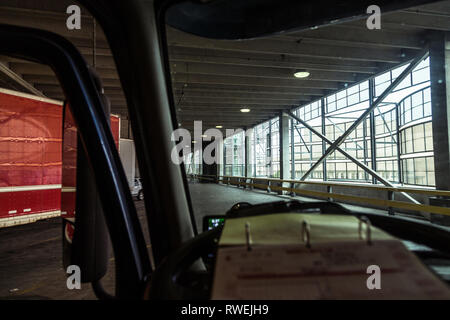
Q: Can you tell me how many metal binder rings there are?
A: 3